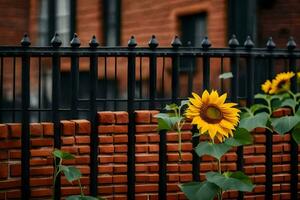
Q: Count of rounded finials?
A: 12